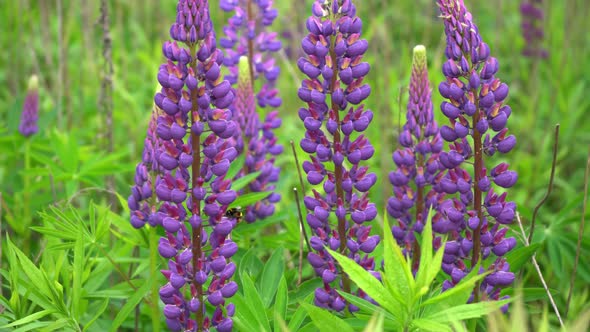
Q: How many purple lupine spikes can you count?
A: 9